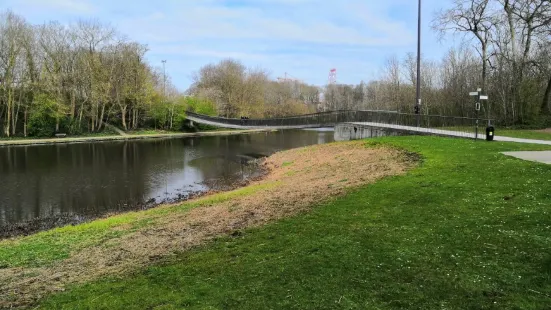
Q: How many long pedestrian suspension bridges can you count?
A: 1